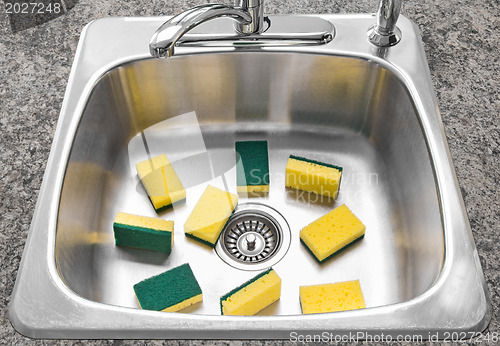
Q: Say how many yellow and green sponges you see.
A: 9